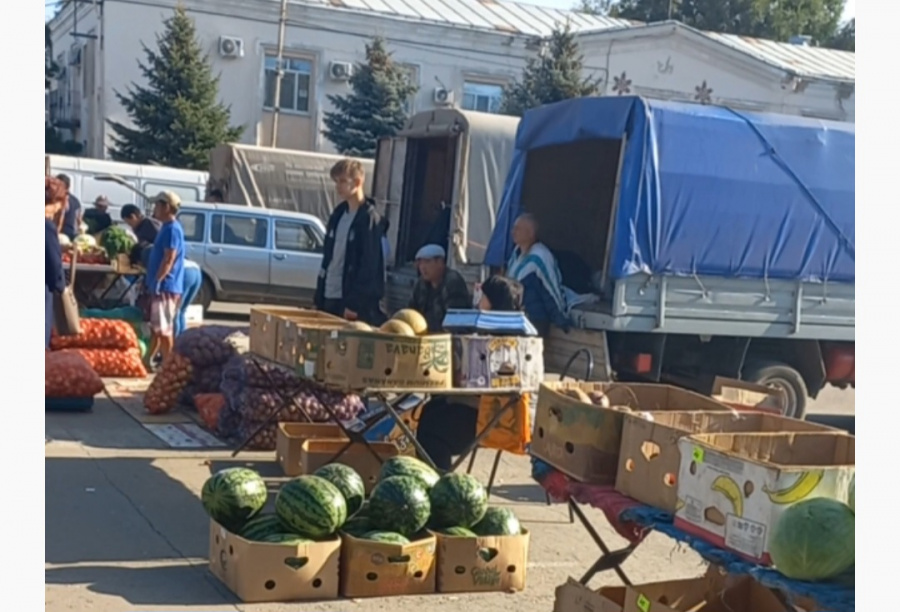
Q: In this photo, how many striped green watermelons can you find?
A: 12